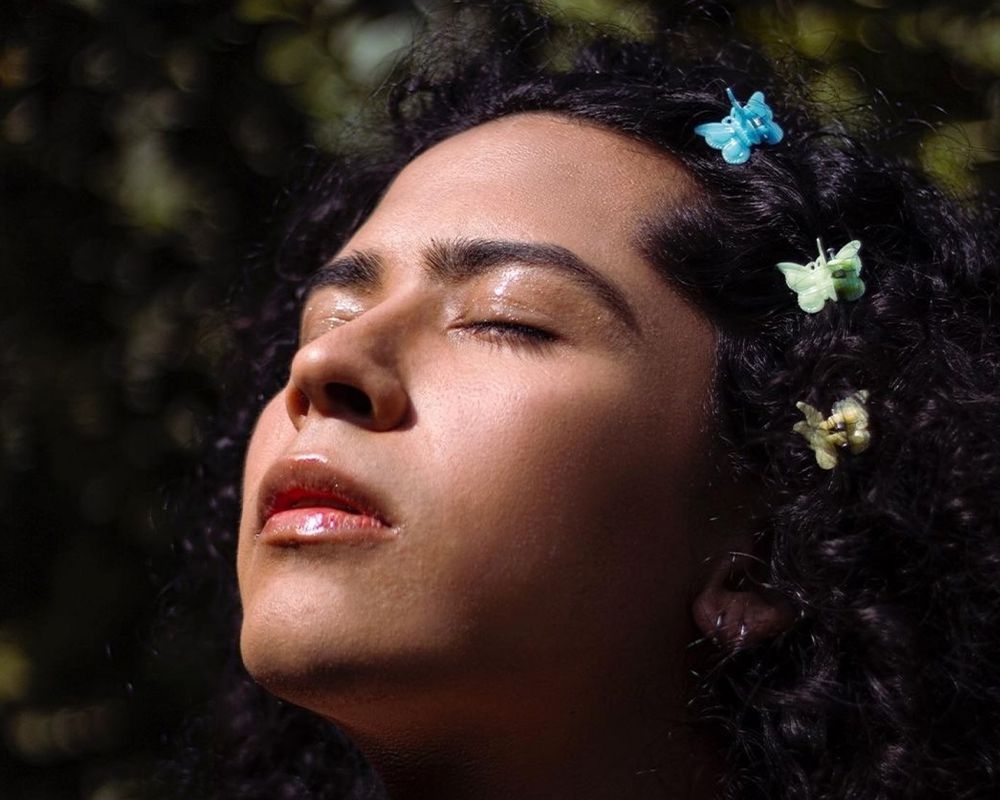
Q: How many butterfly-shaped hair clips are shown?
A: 3